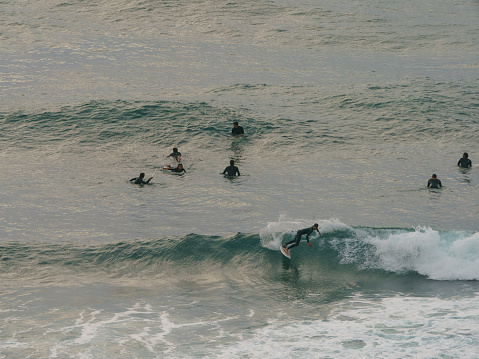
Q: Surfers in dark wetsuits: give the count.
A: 8